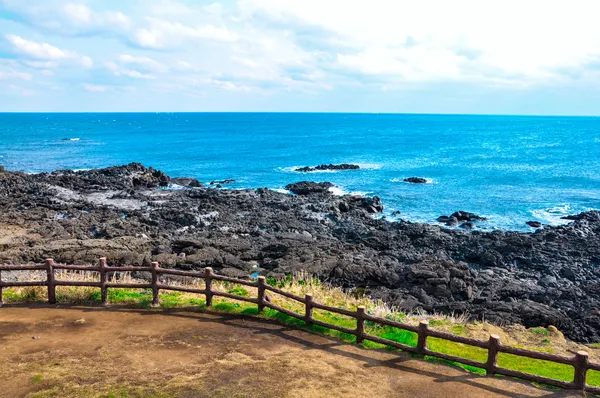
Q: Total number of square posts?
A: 0